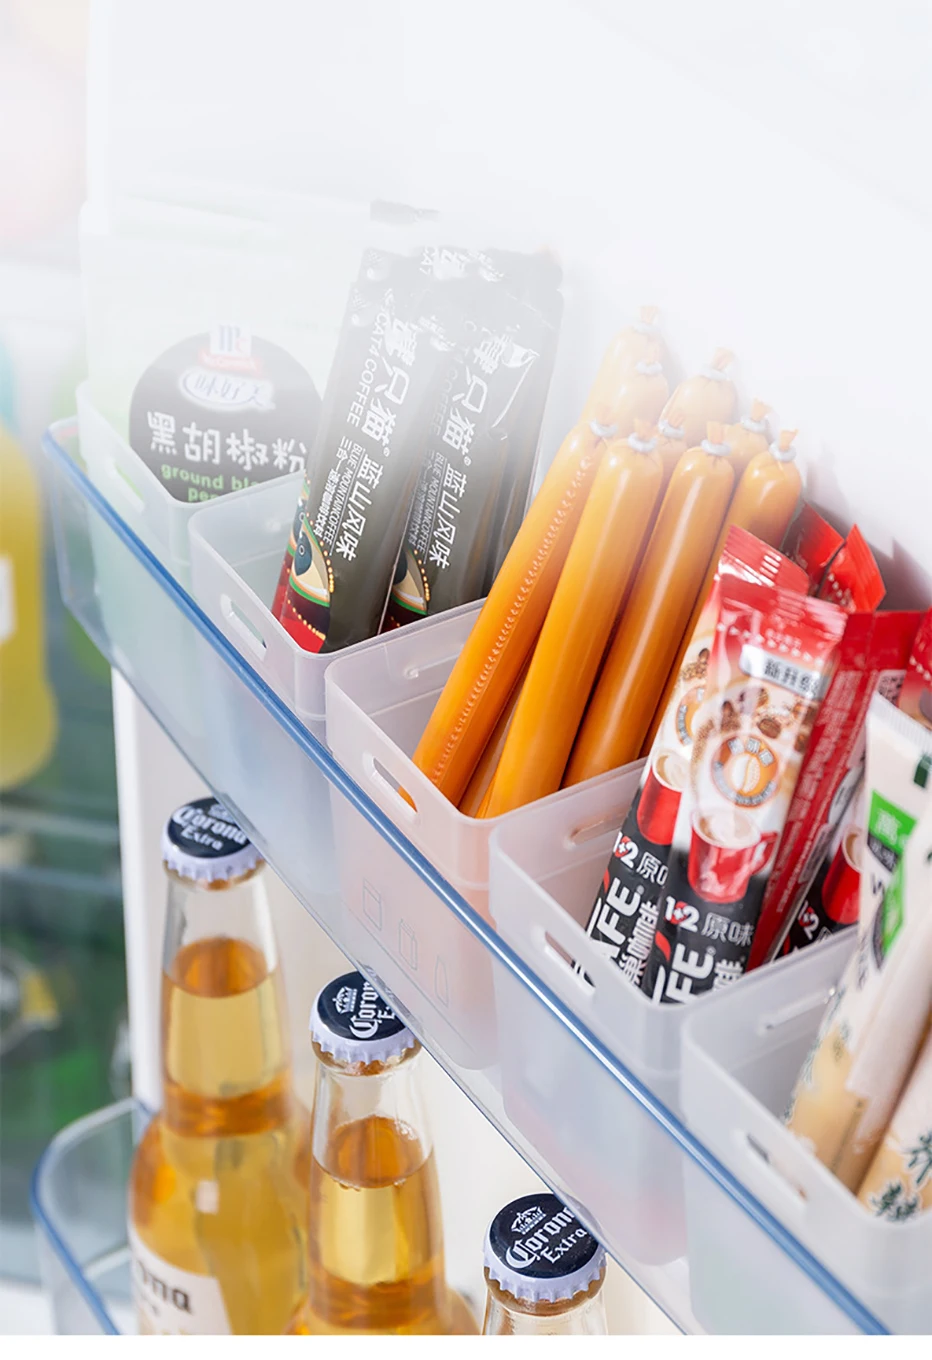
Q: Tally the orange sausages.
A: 9